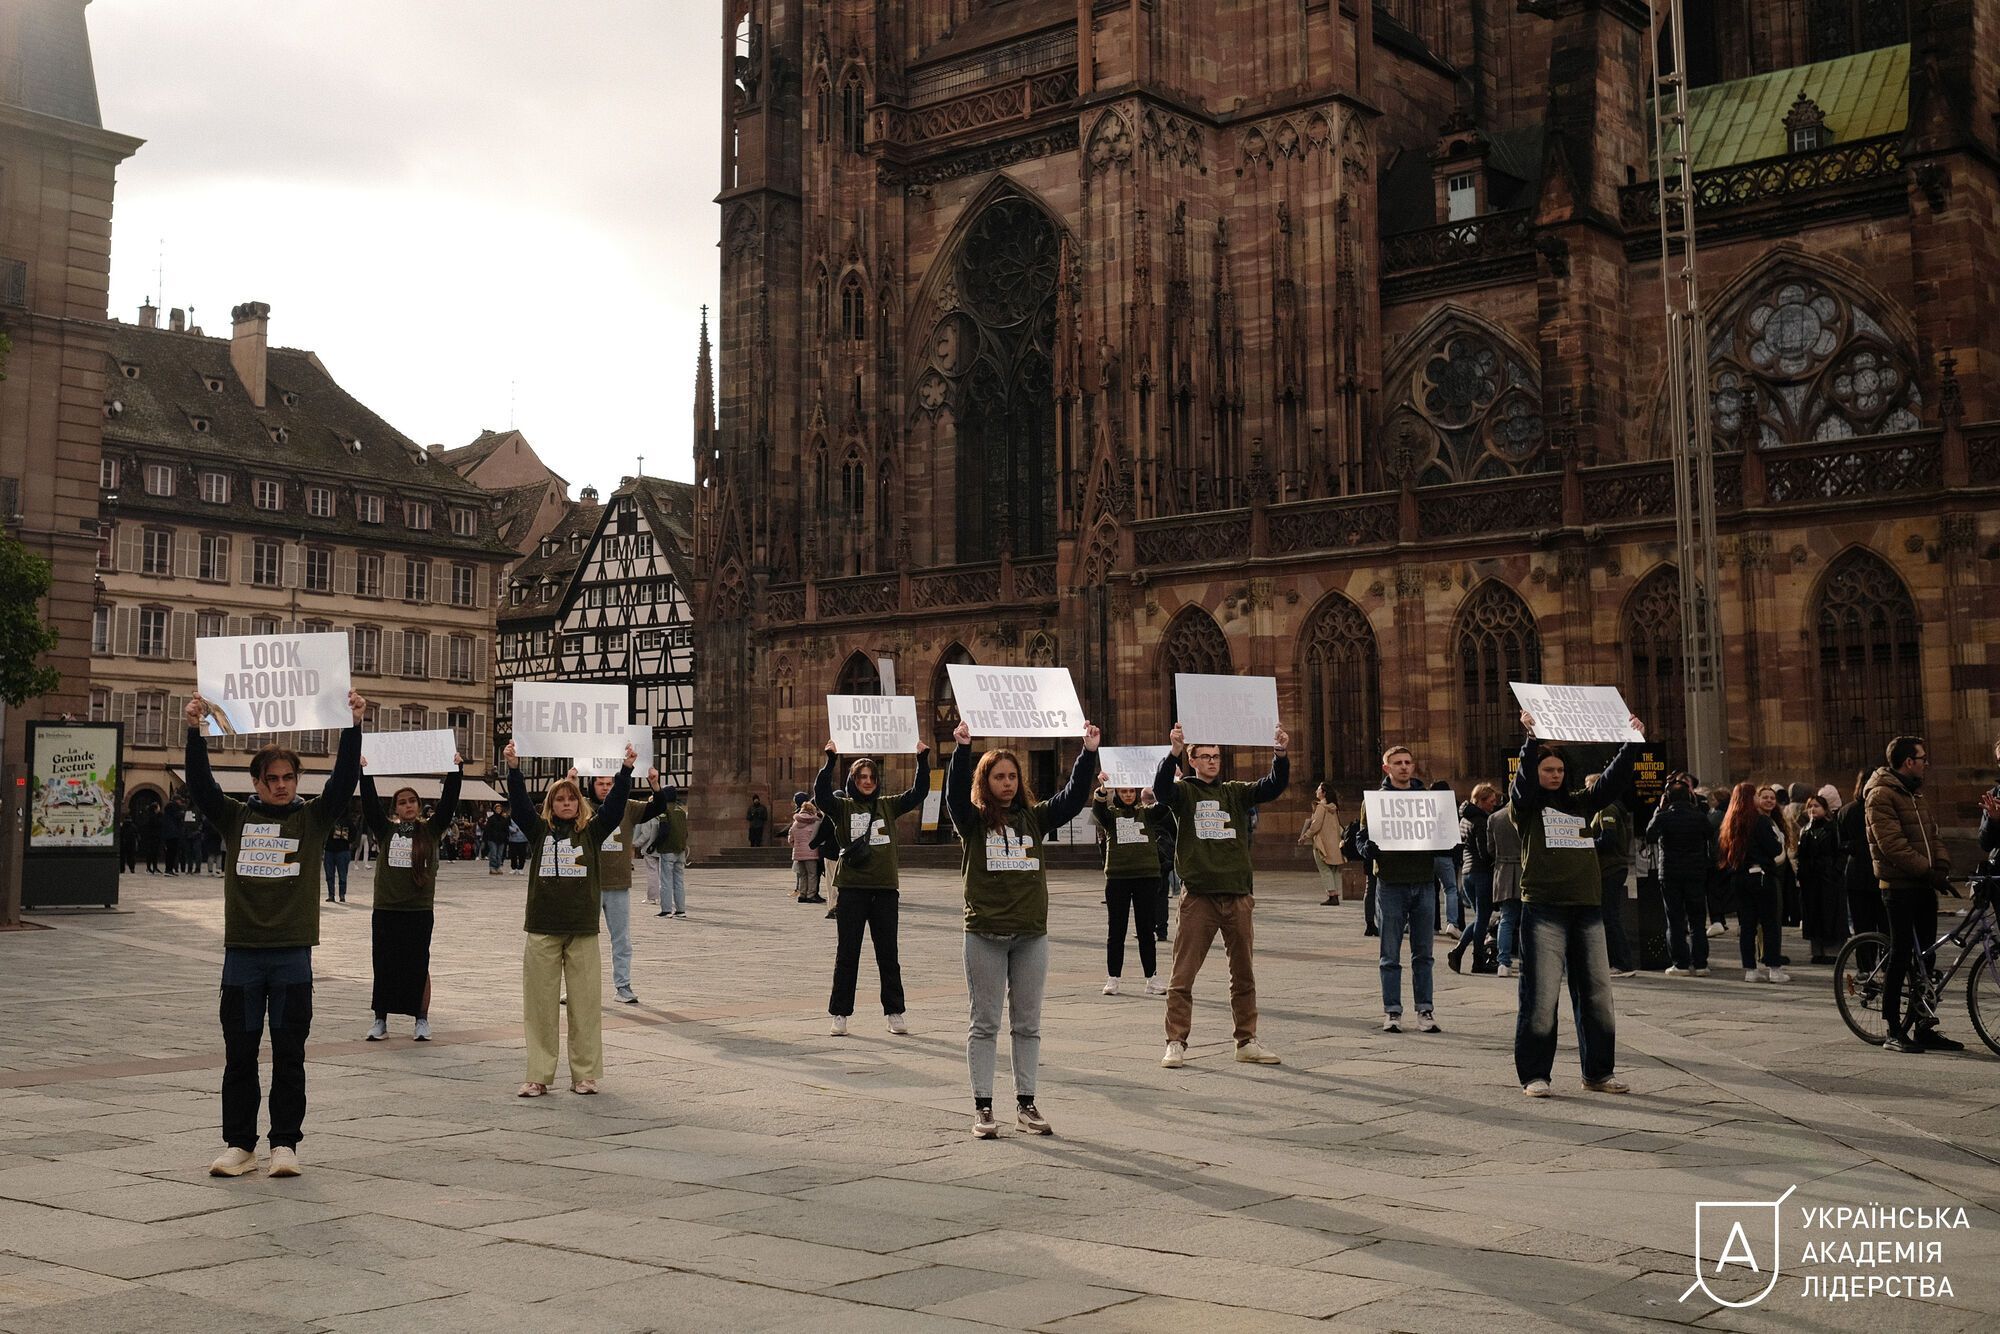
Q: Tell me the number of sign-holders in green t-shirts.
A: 10